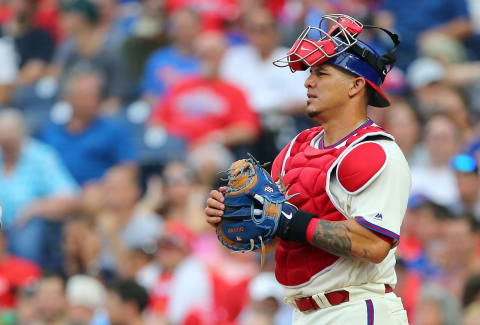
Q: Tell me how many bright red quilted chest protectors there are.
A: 1